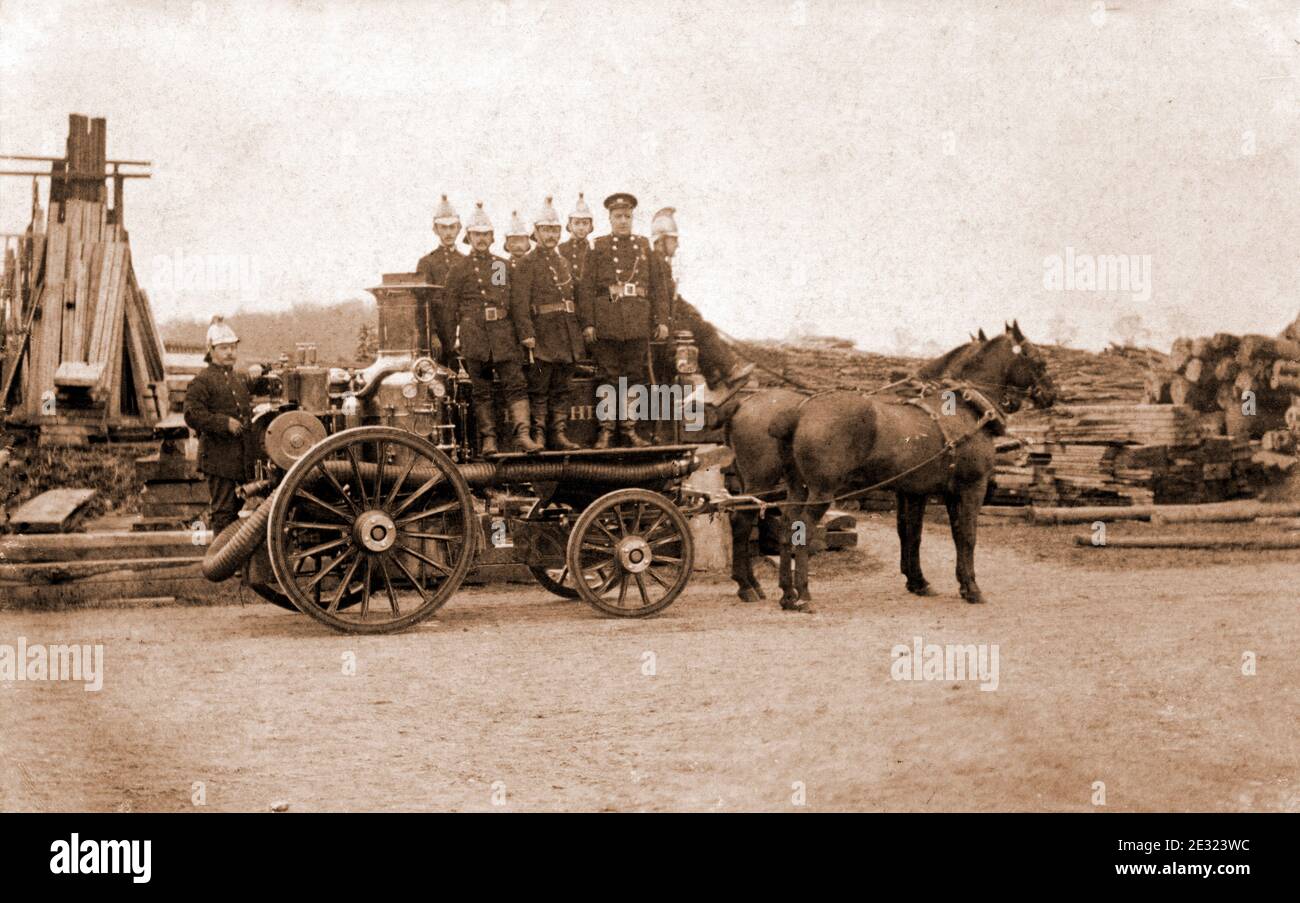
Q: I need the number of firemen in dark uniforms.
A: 8